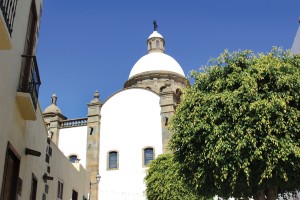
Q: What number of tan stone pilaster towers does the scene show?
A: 3